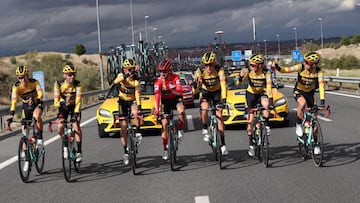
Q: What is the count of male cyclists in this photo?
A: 7